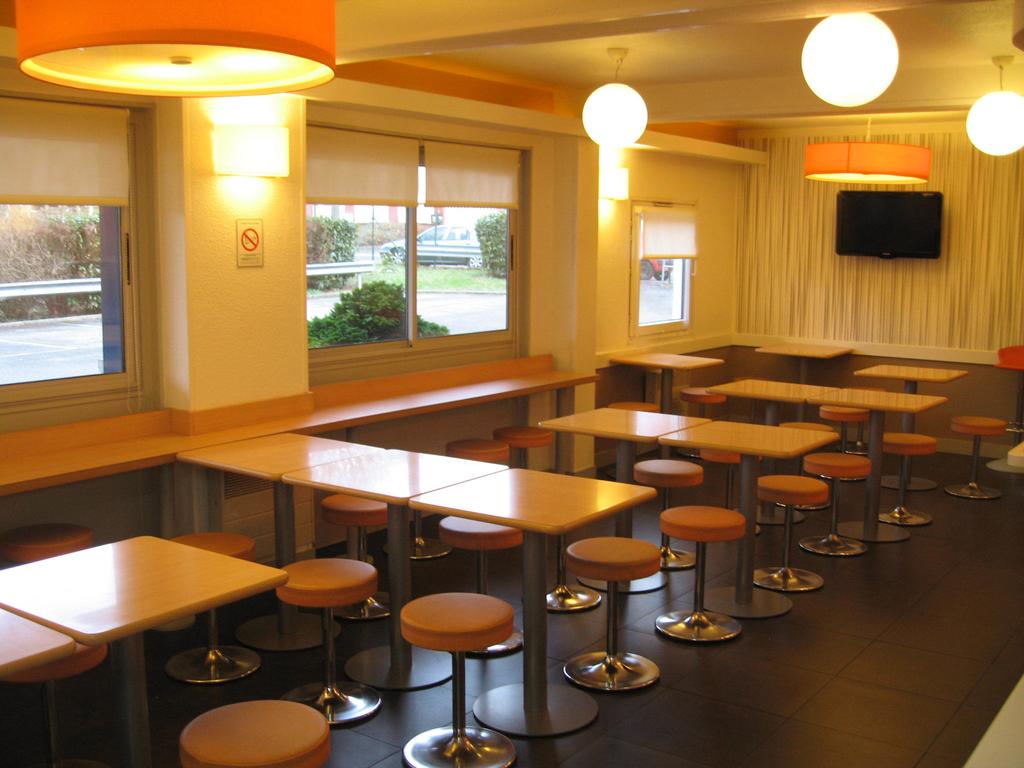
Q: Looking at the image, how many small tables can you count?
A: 12